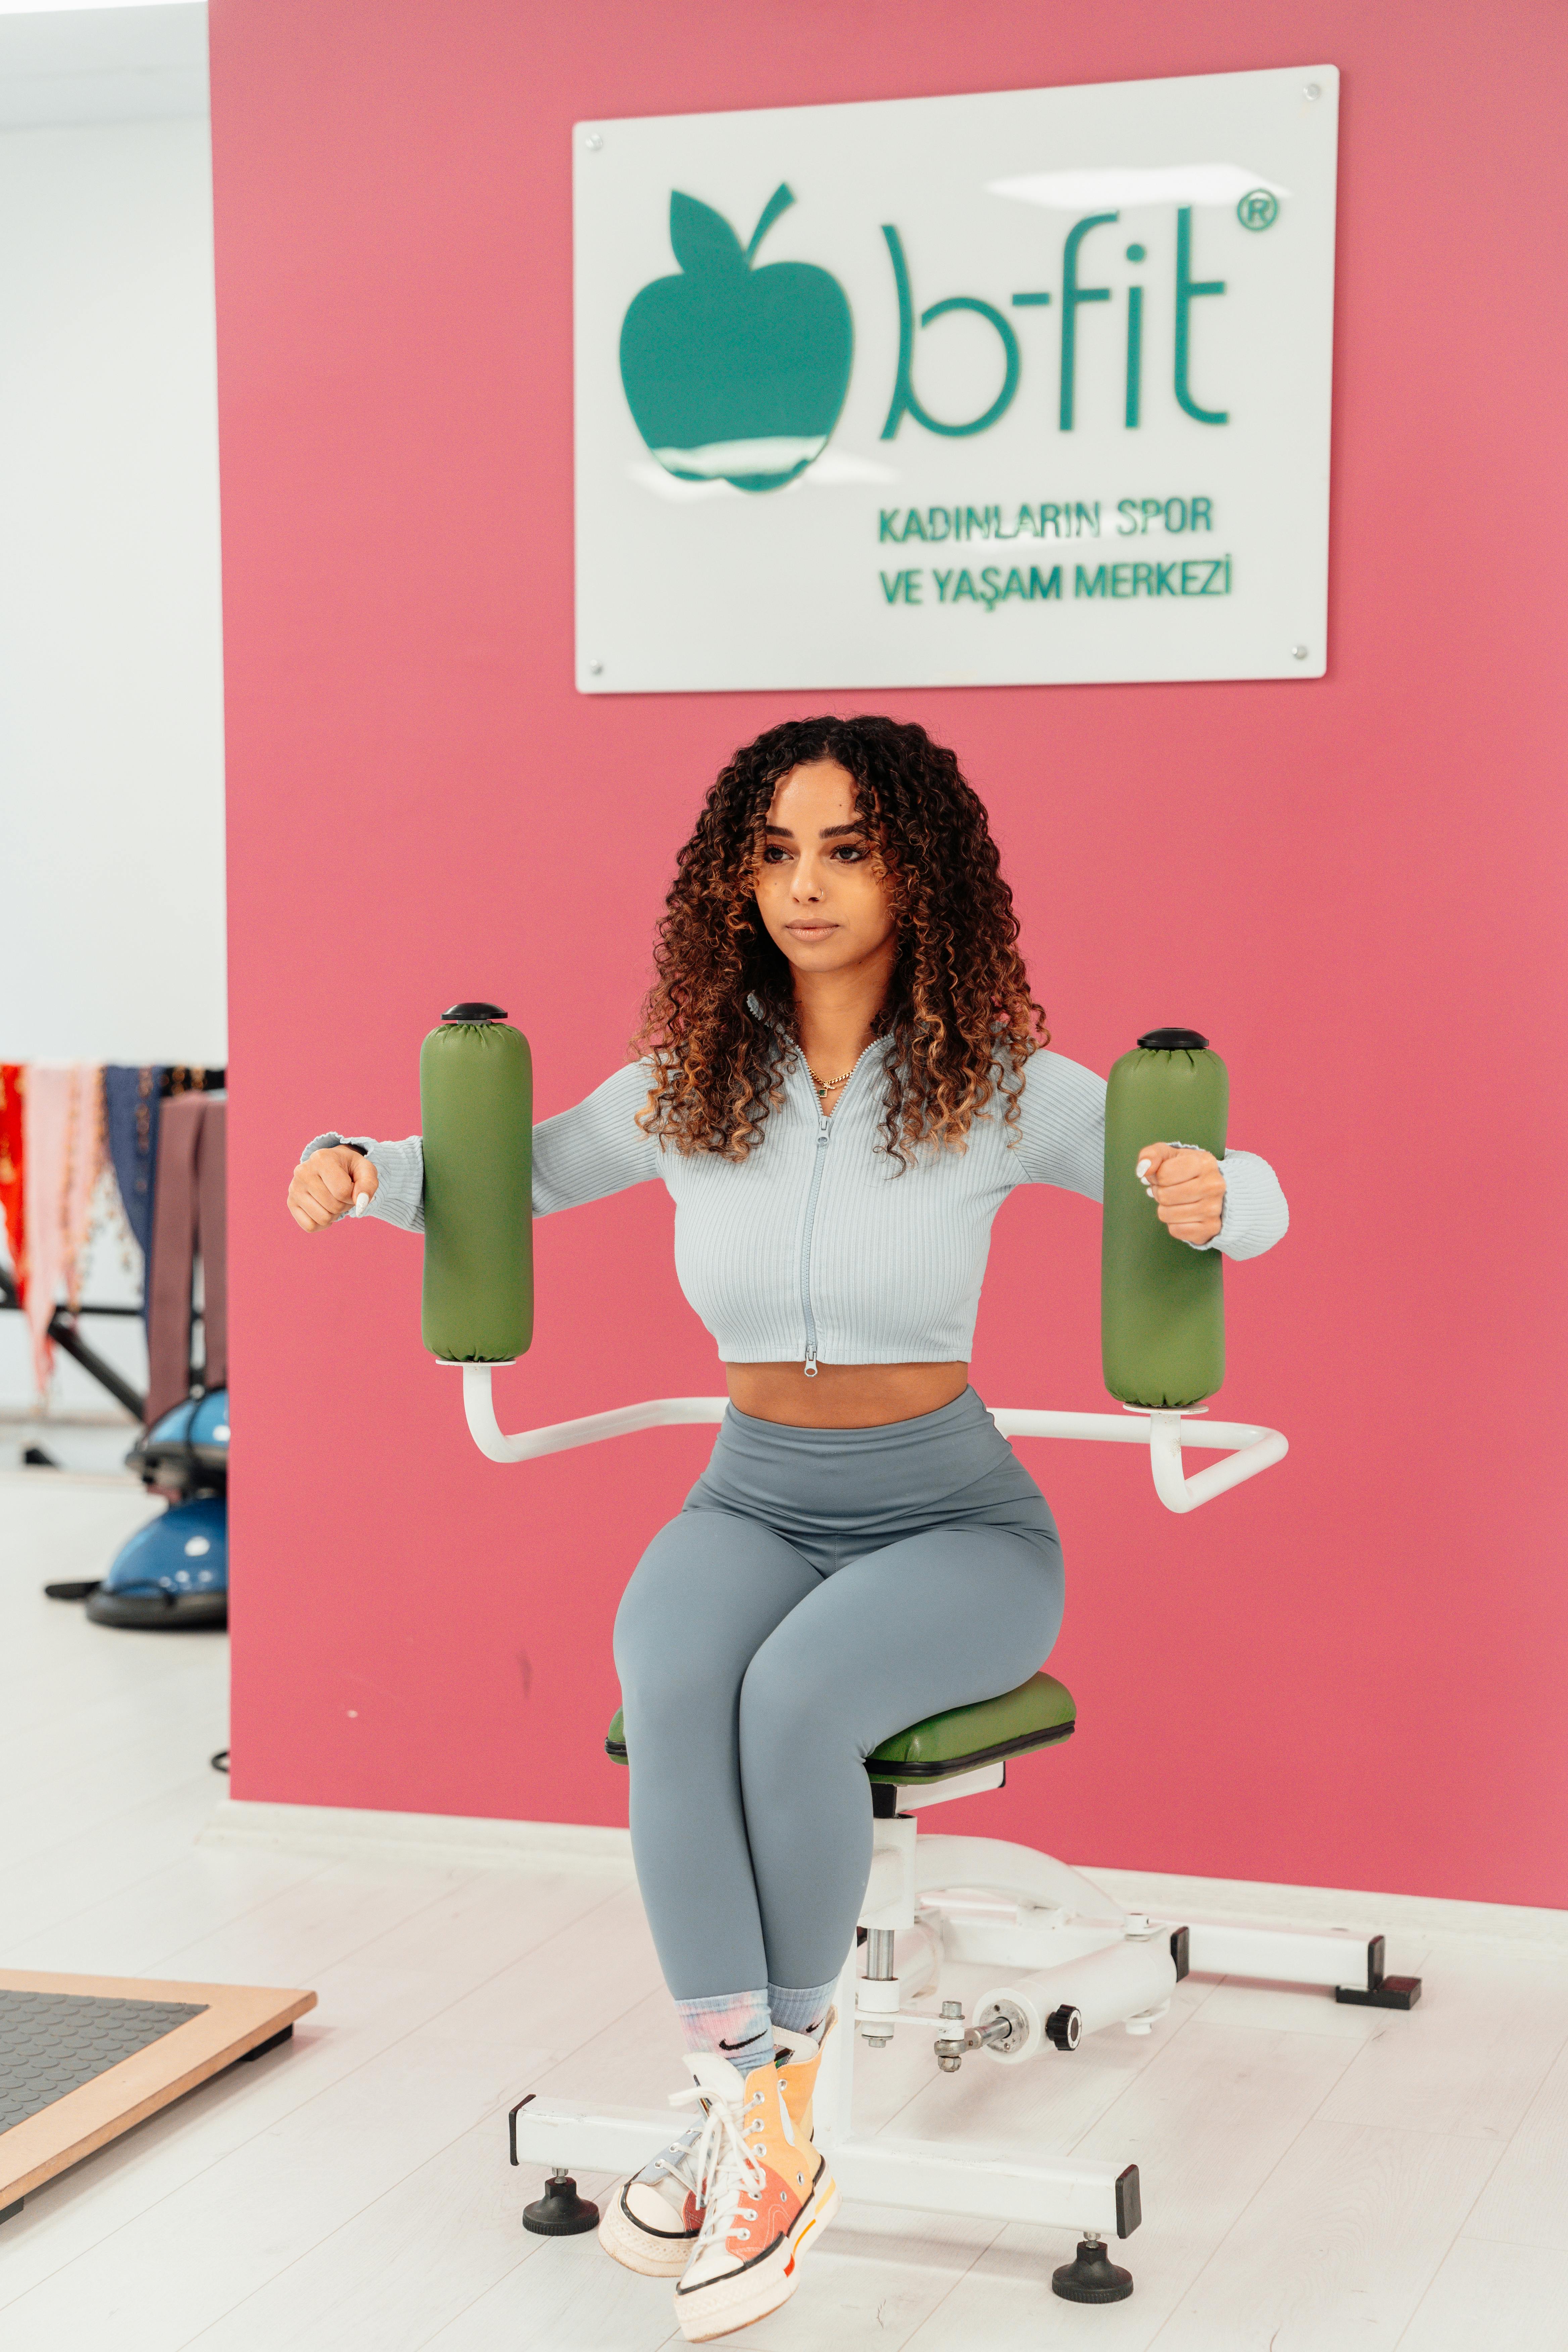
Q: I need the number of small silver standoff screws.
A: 4